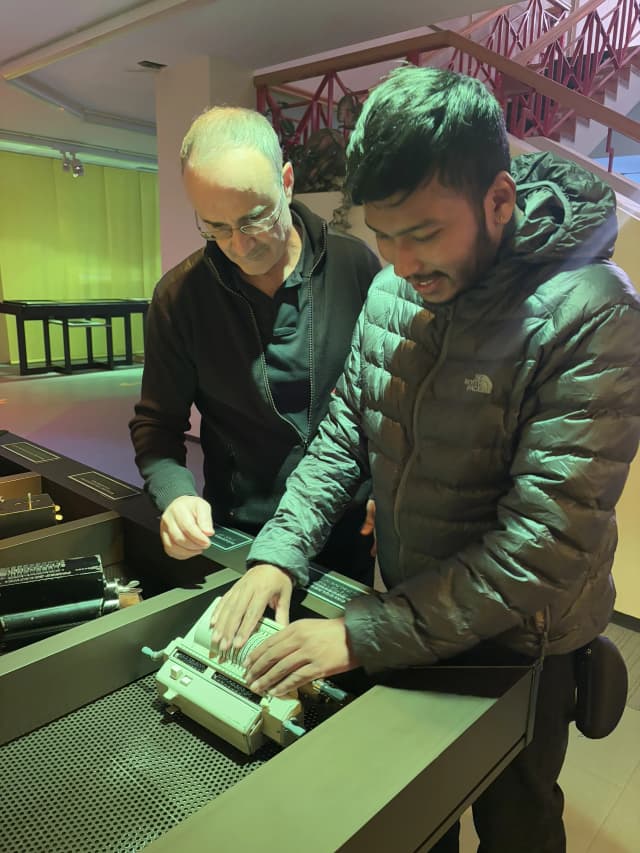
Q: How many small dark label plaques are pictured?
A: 4